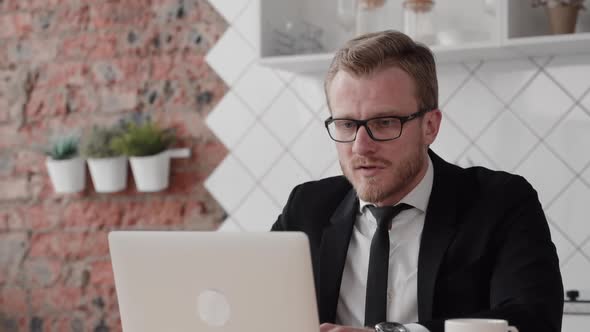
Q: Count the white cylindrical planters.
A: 3